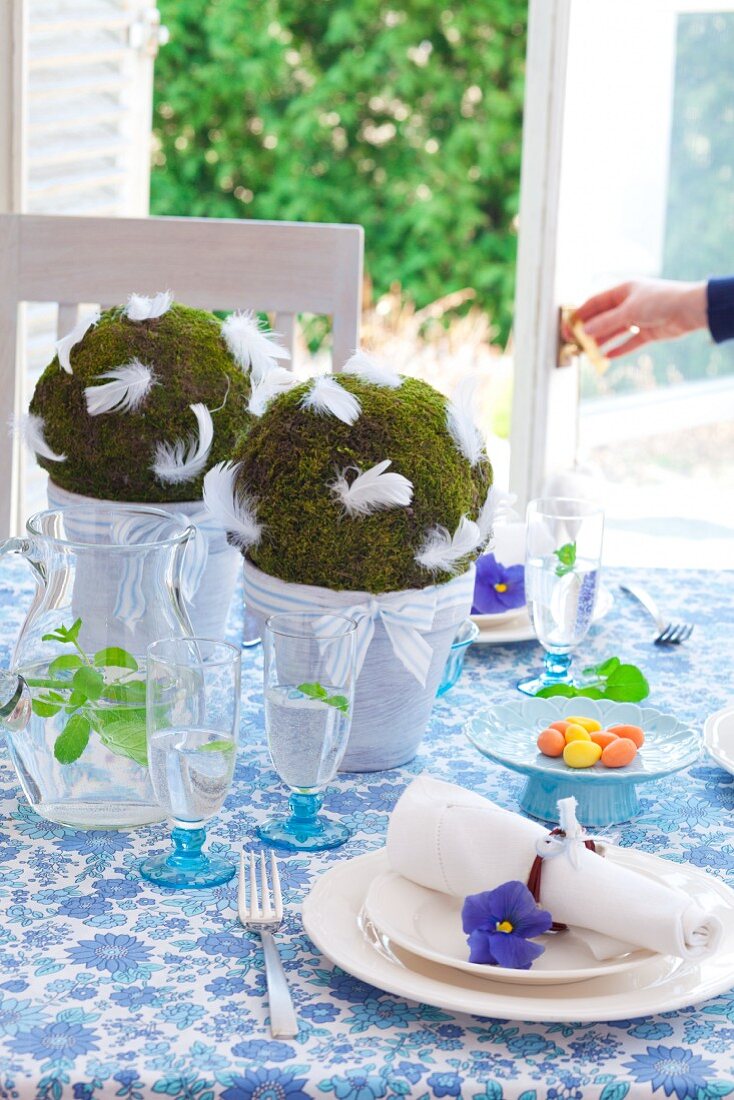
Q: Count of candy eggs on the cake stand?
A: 8